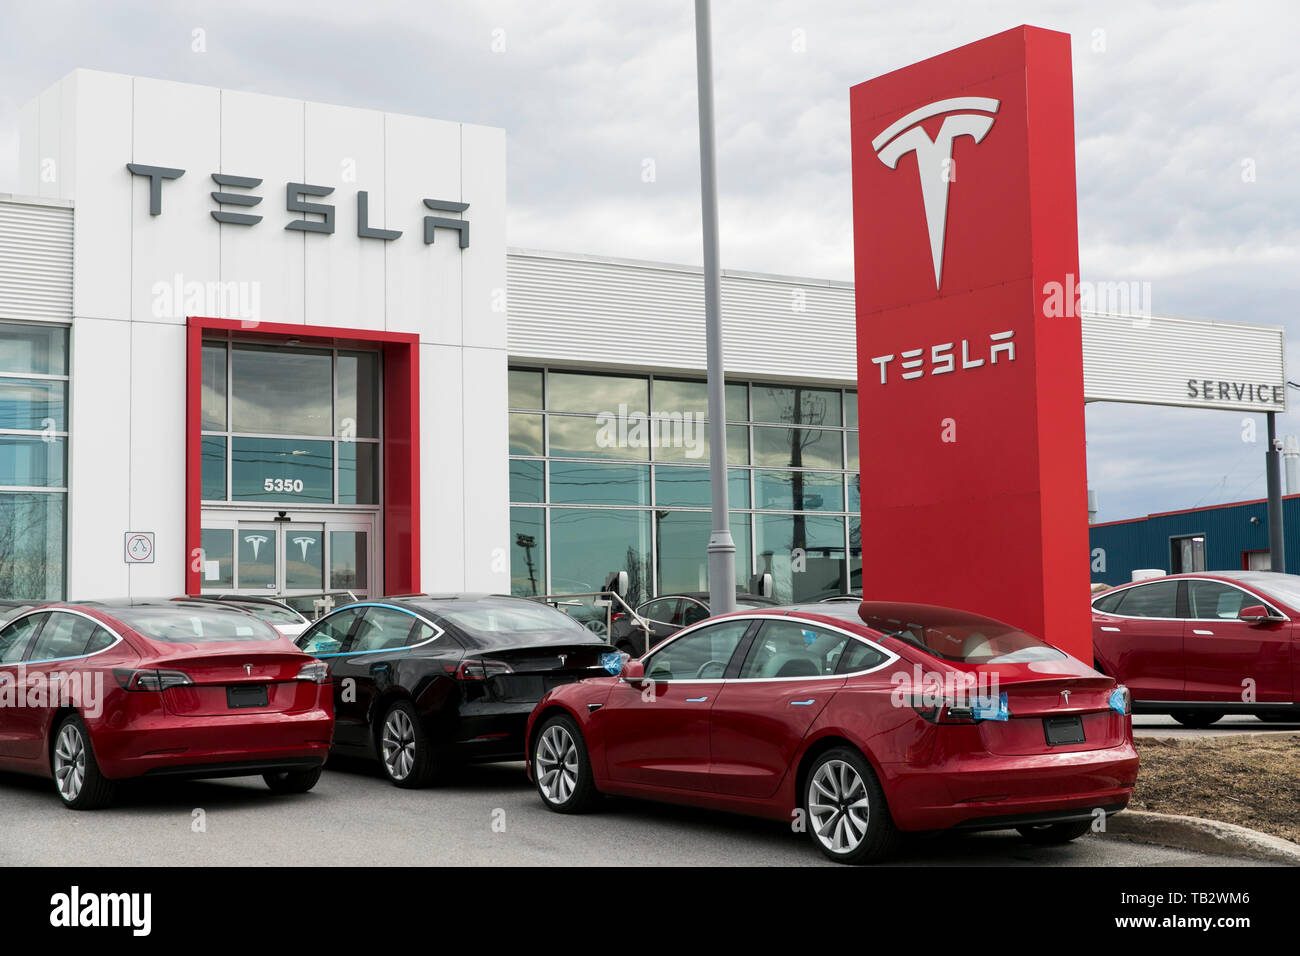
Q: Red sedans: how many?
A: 3